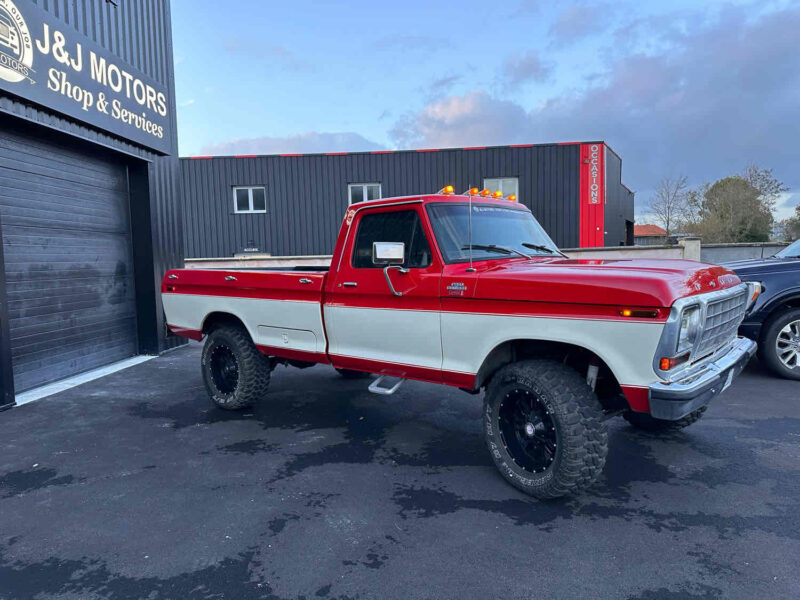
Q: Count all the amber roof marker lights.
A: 5